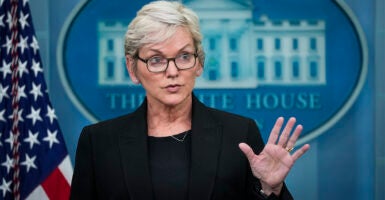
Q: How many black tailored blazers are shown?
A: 1